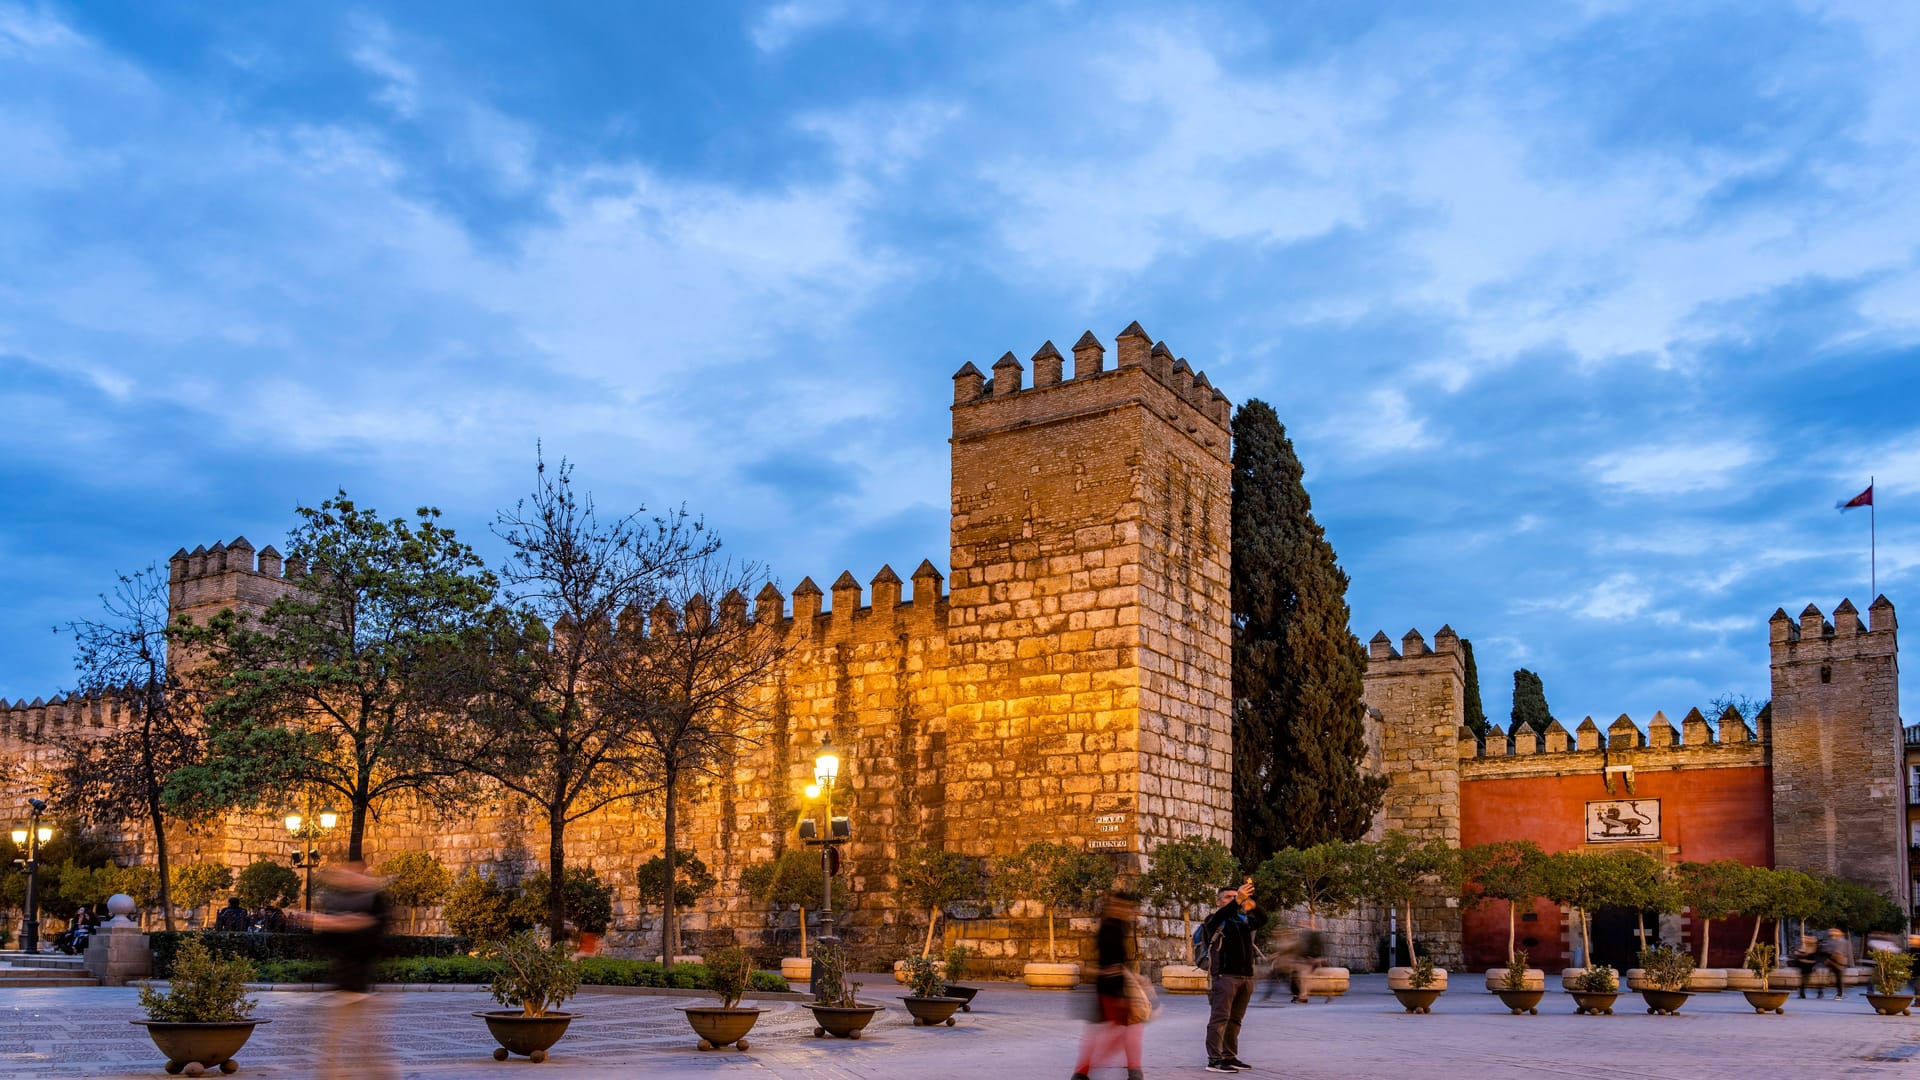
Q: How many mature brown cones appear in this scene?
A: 0